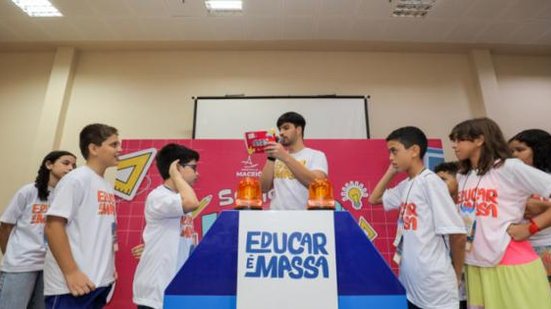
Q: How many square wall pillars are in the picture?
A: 2